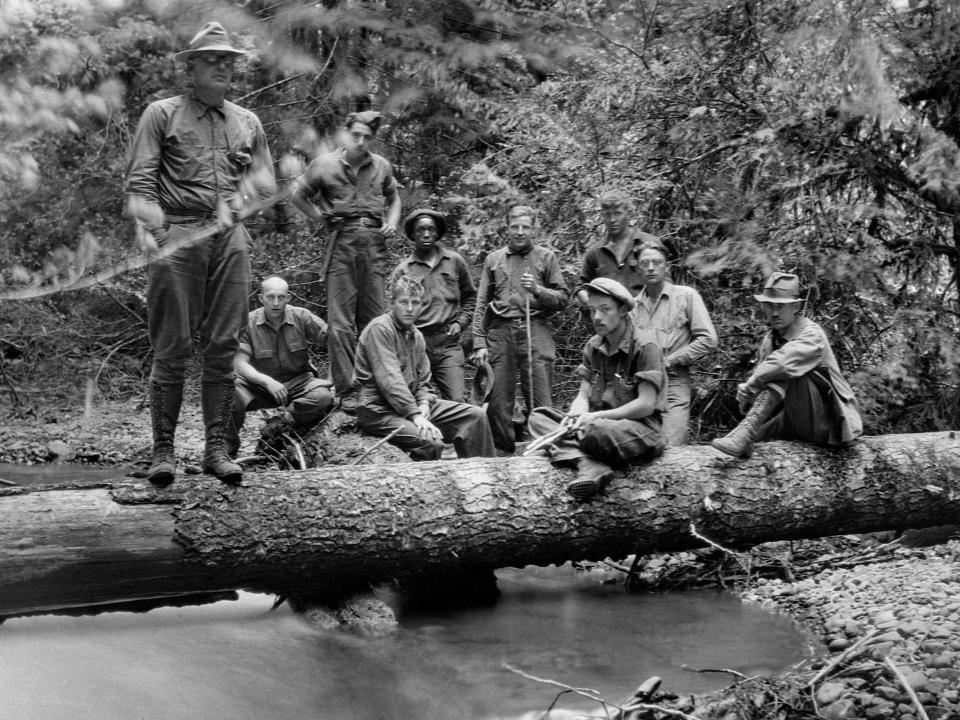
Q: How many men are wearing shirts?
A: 10